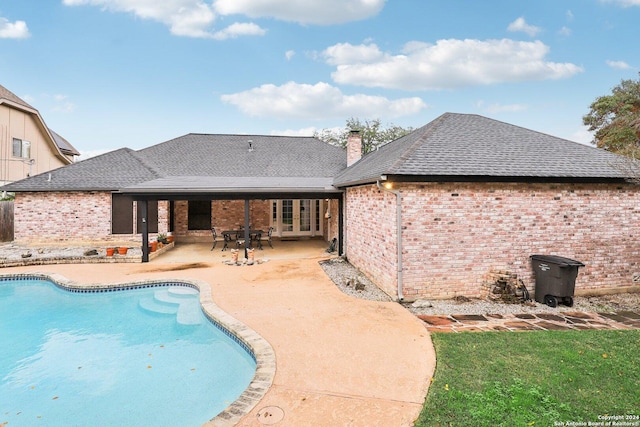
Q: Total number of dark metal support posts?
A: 3